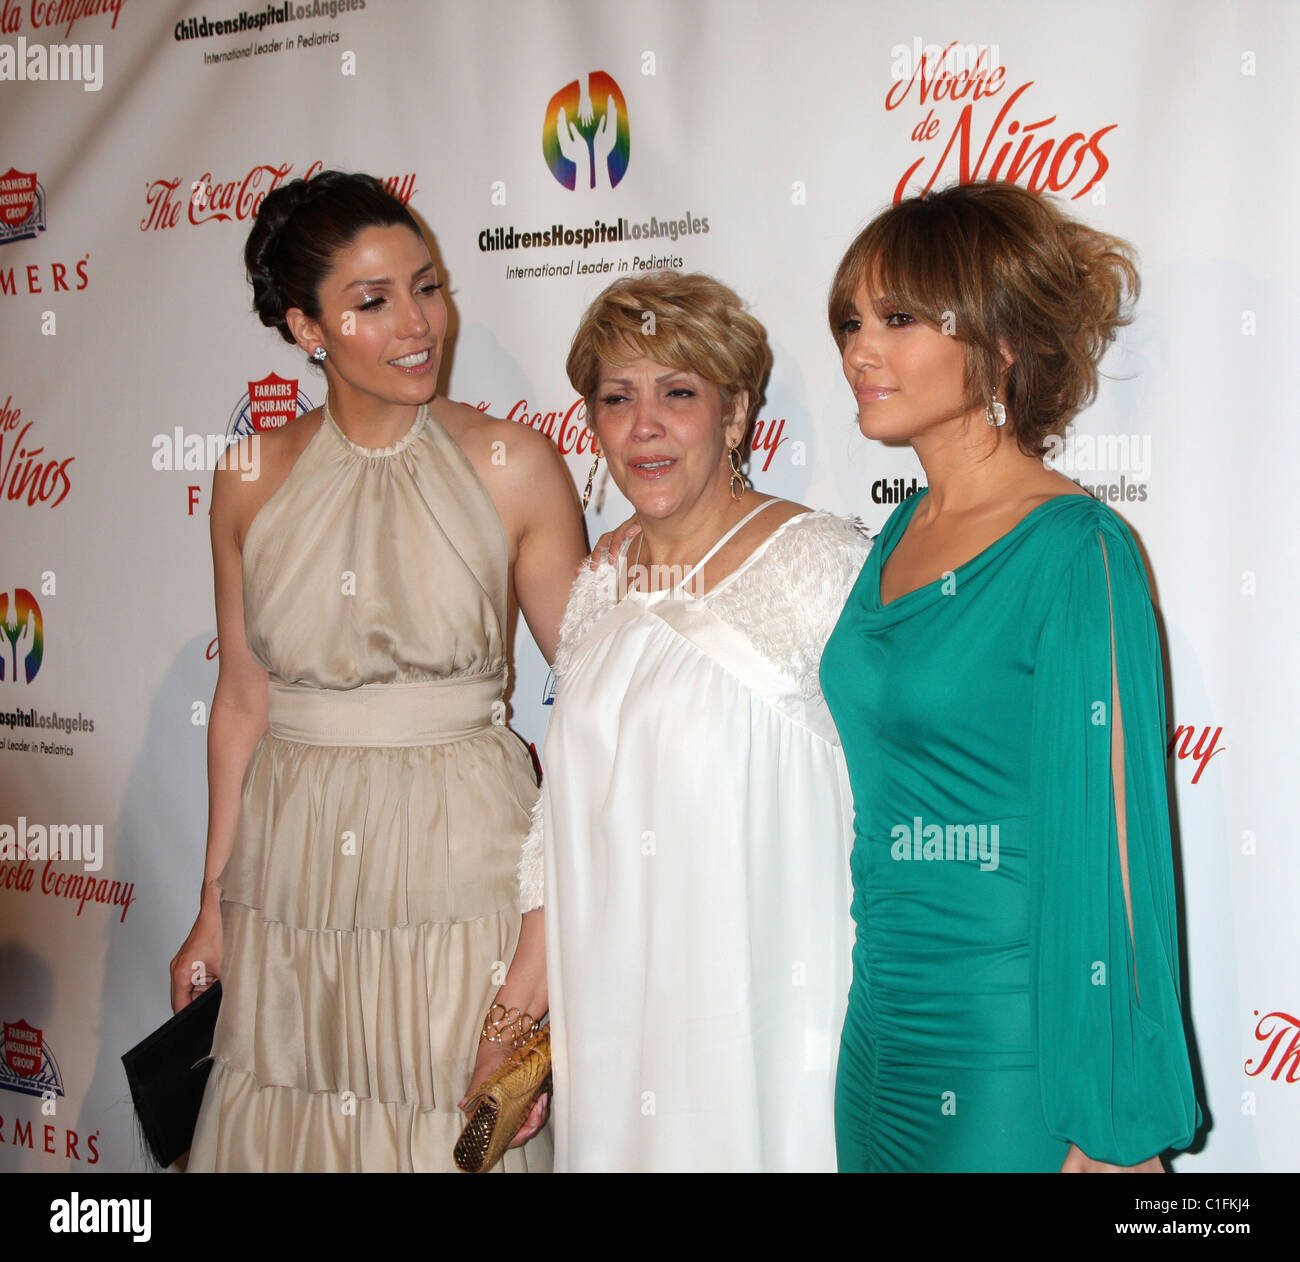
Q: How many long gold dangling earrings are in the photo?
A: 2